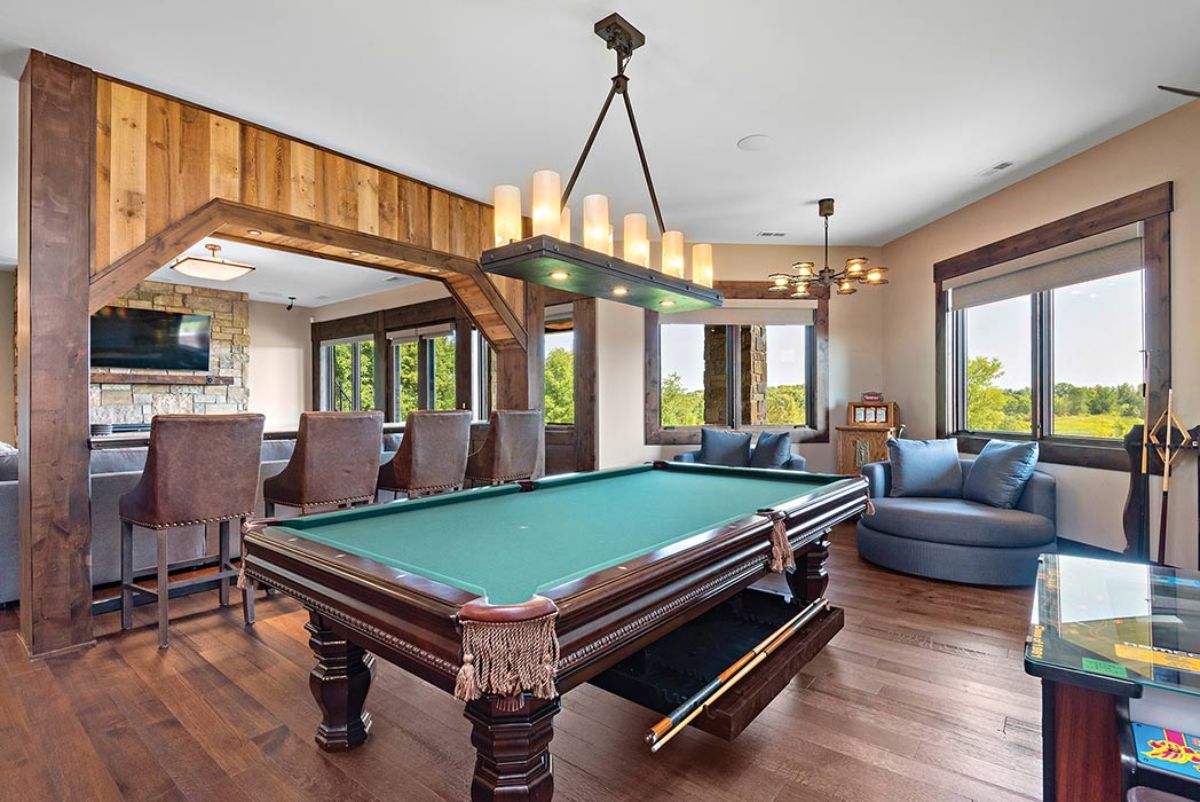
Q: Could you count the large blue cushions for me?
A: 4